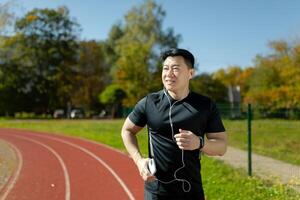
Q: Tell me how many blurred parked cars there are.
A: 2